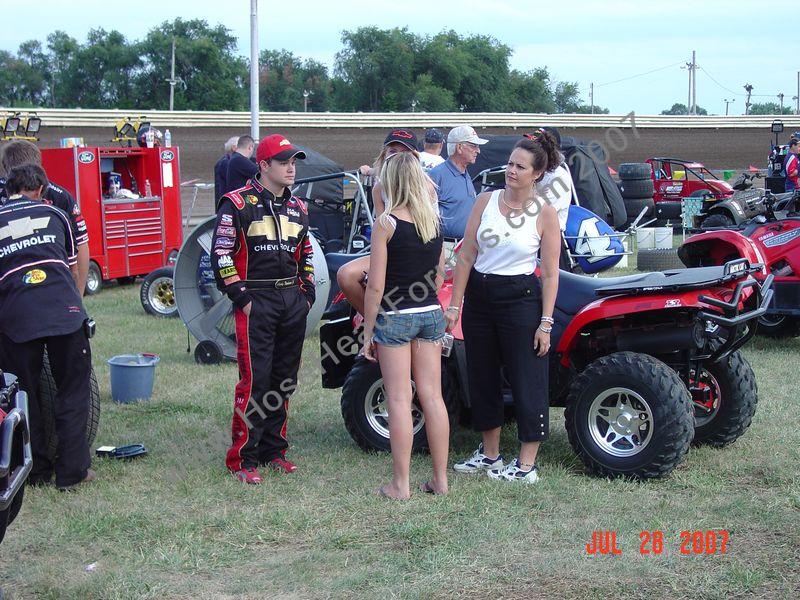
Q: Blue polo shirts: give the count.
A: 1